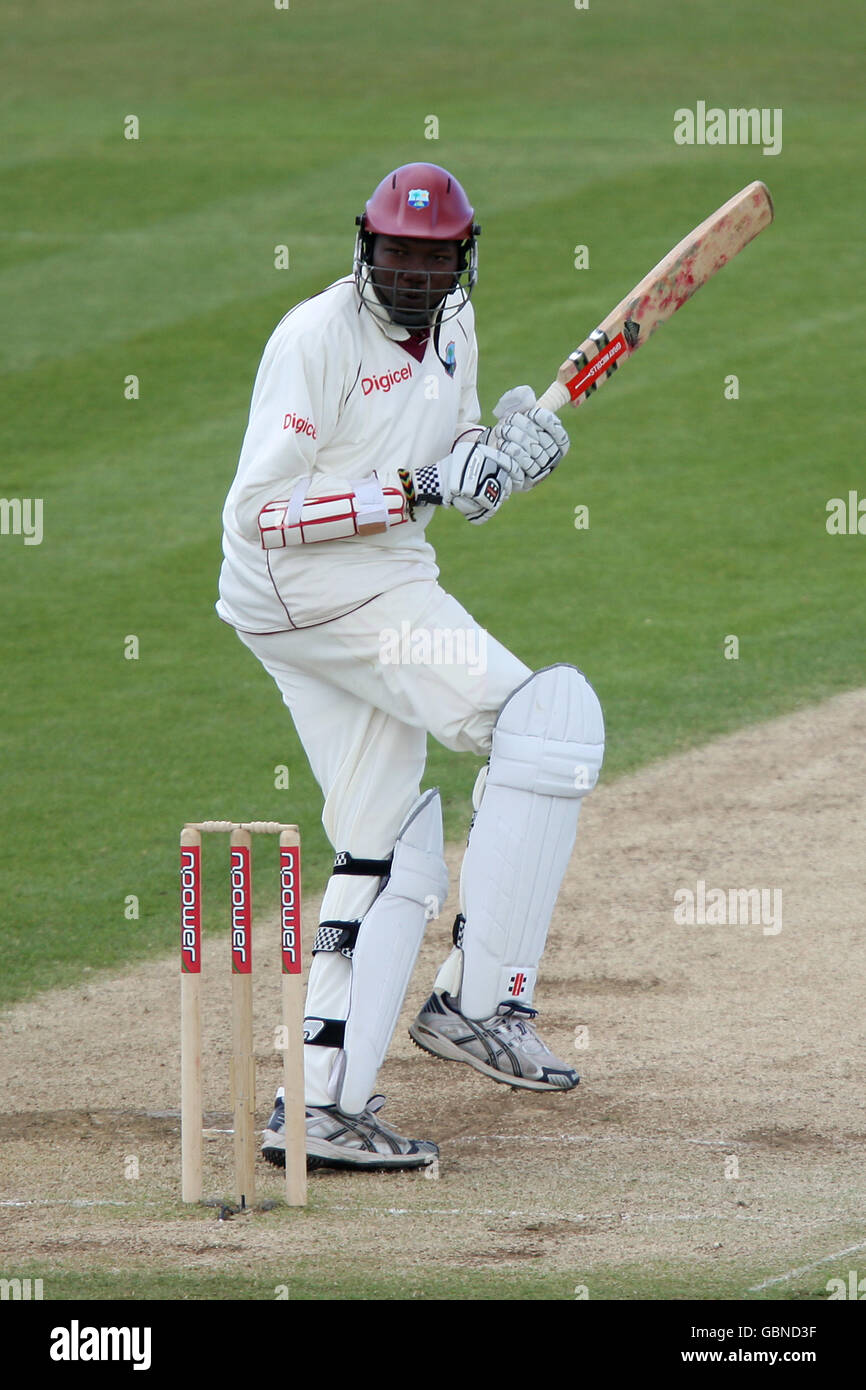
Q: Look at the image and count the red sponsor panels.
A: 3